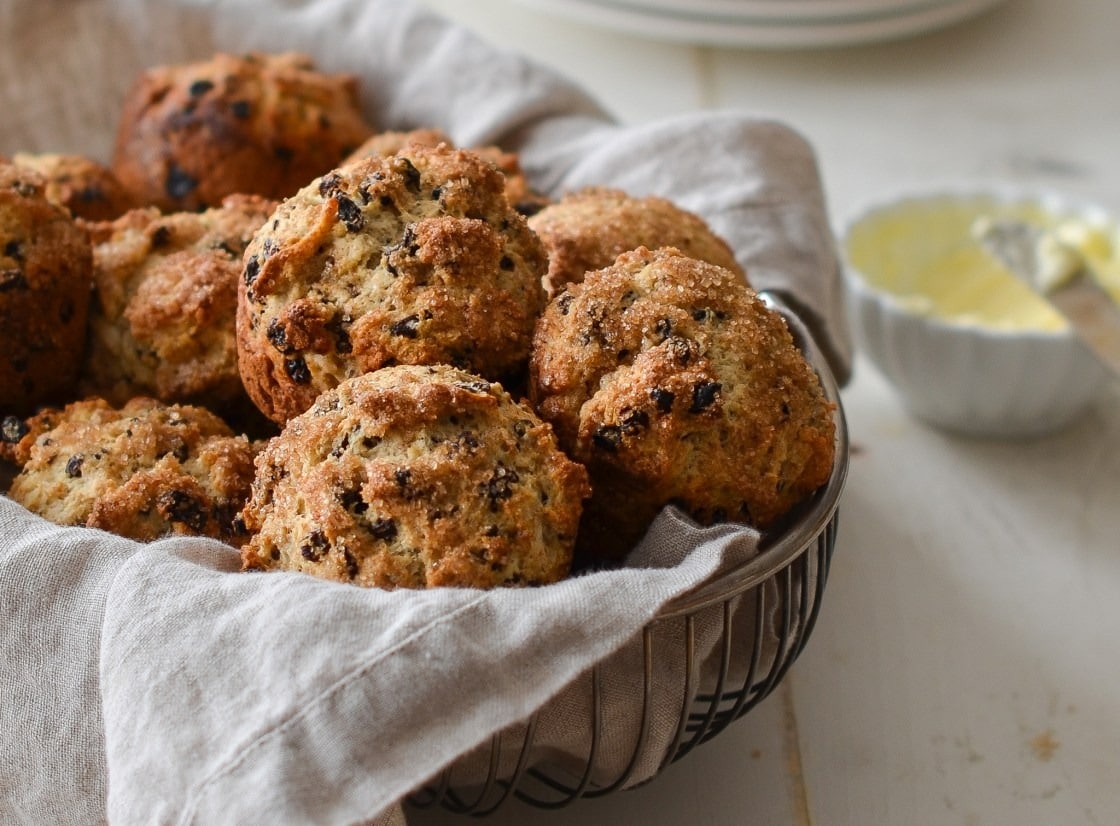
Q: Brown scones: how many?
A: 10